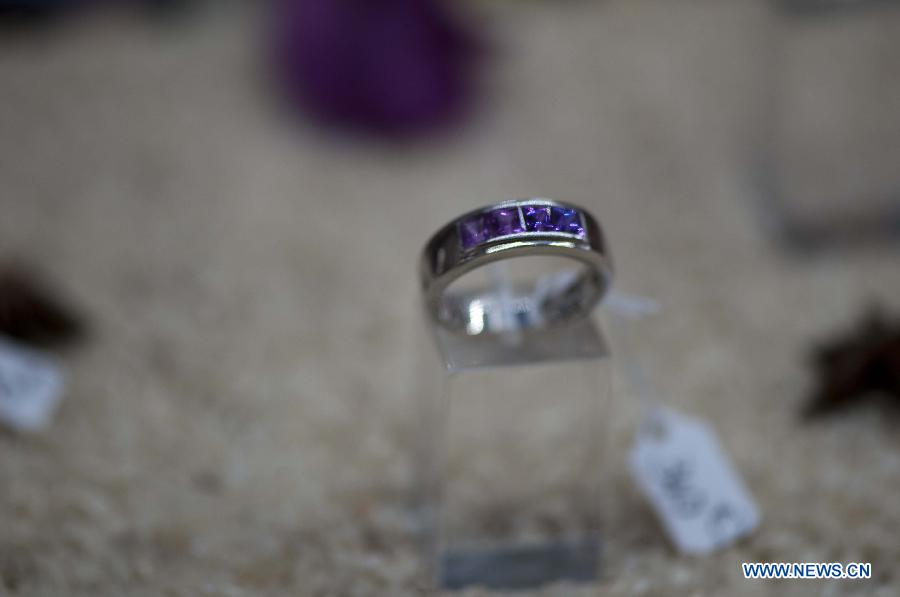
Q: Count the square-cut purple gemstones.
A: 4